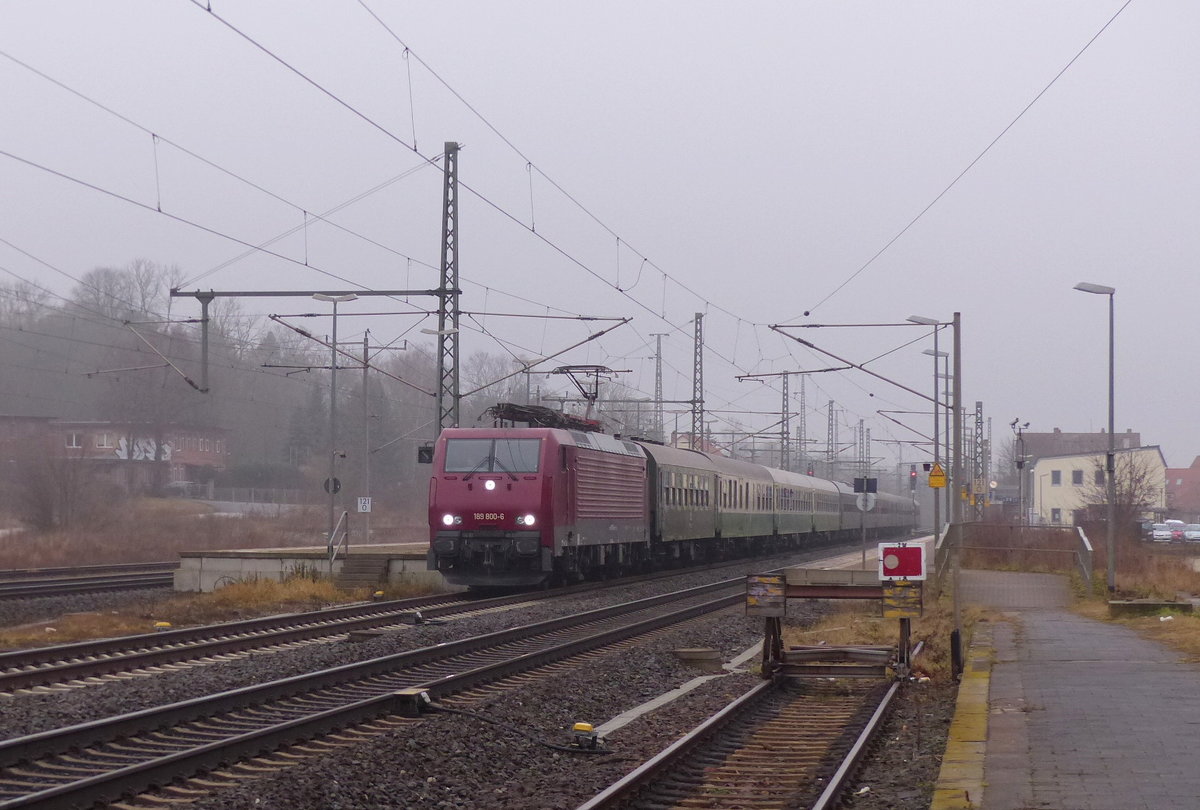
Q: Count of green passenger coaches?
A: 4